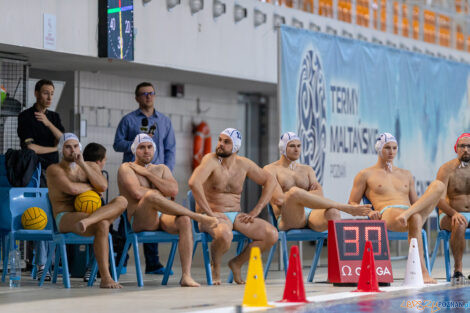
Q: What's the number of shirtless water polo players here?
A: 6